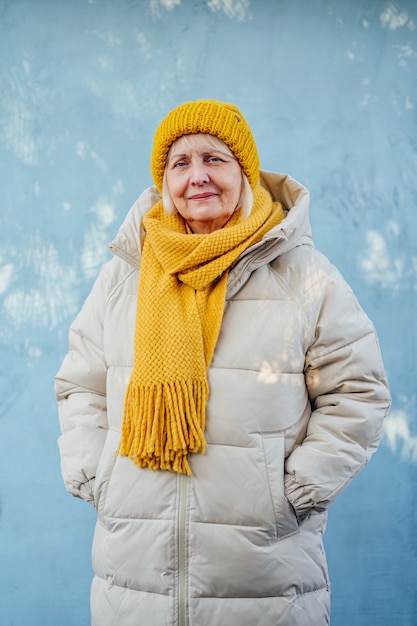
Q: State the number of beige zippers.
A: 1